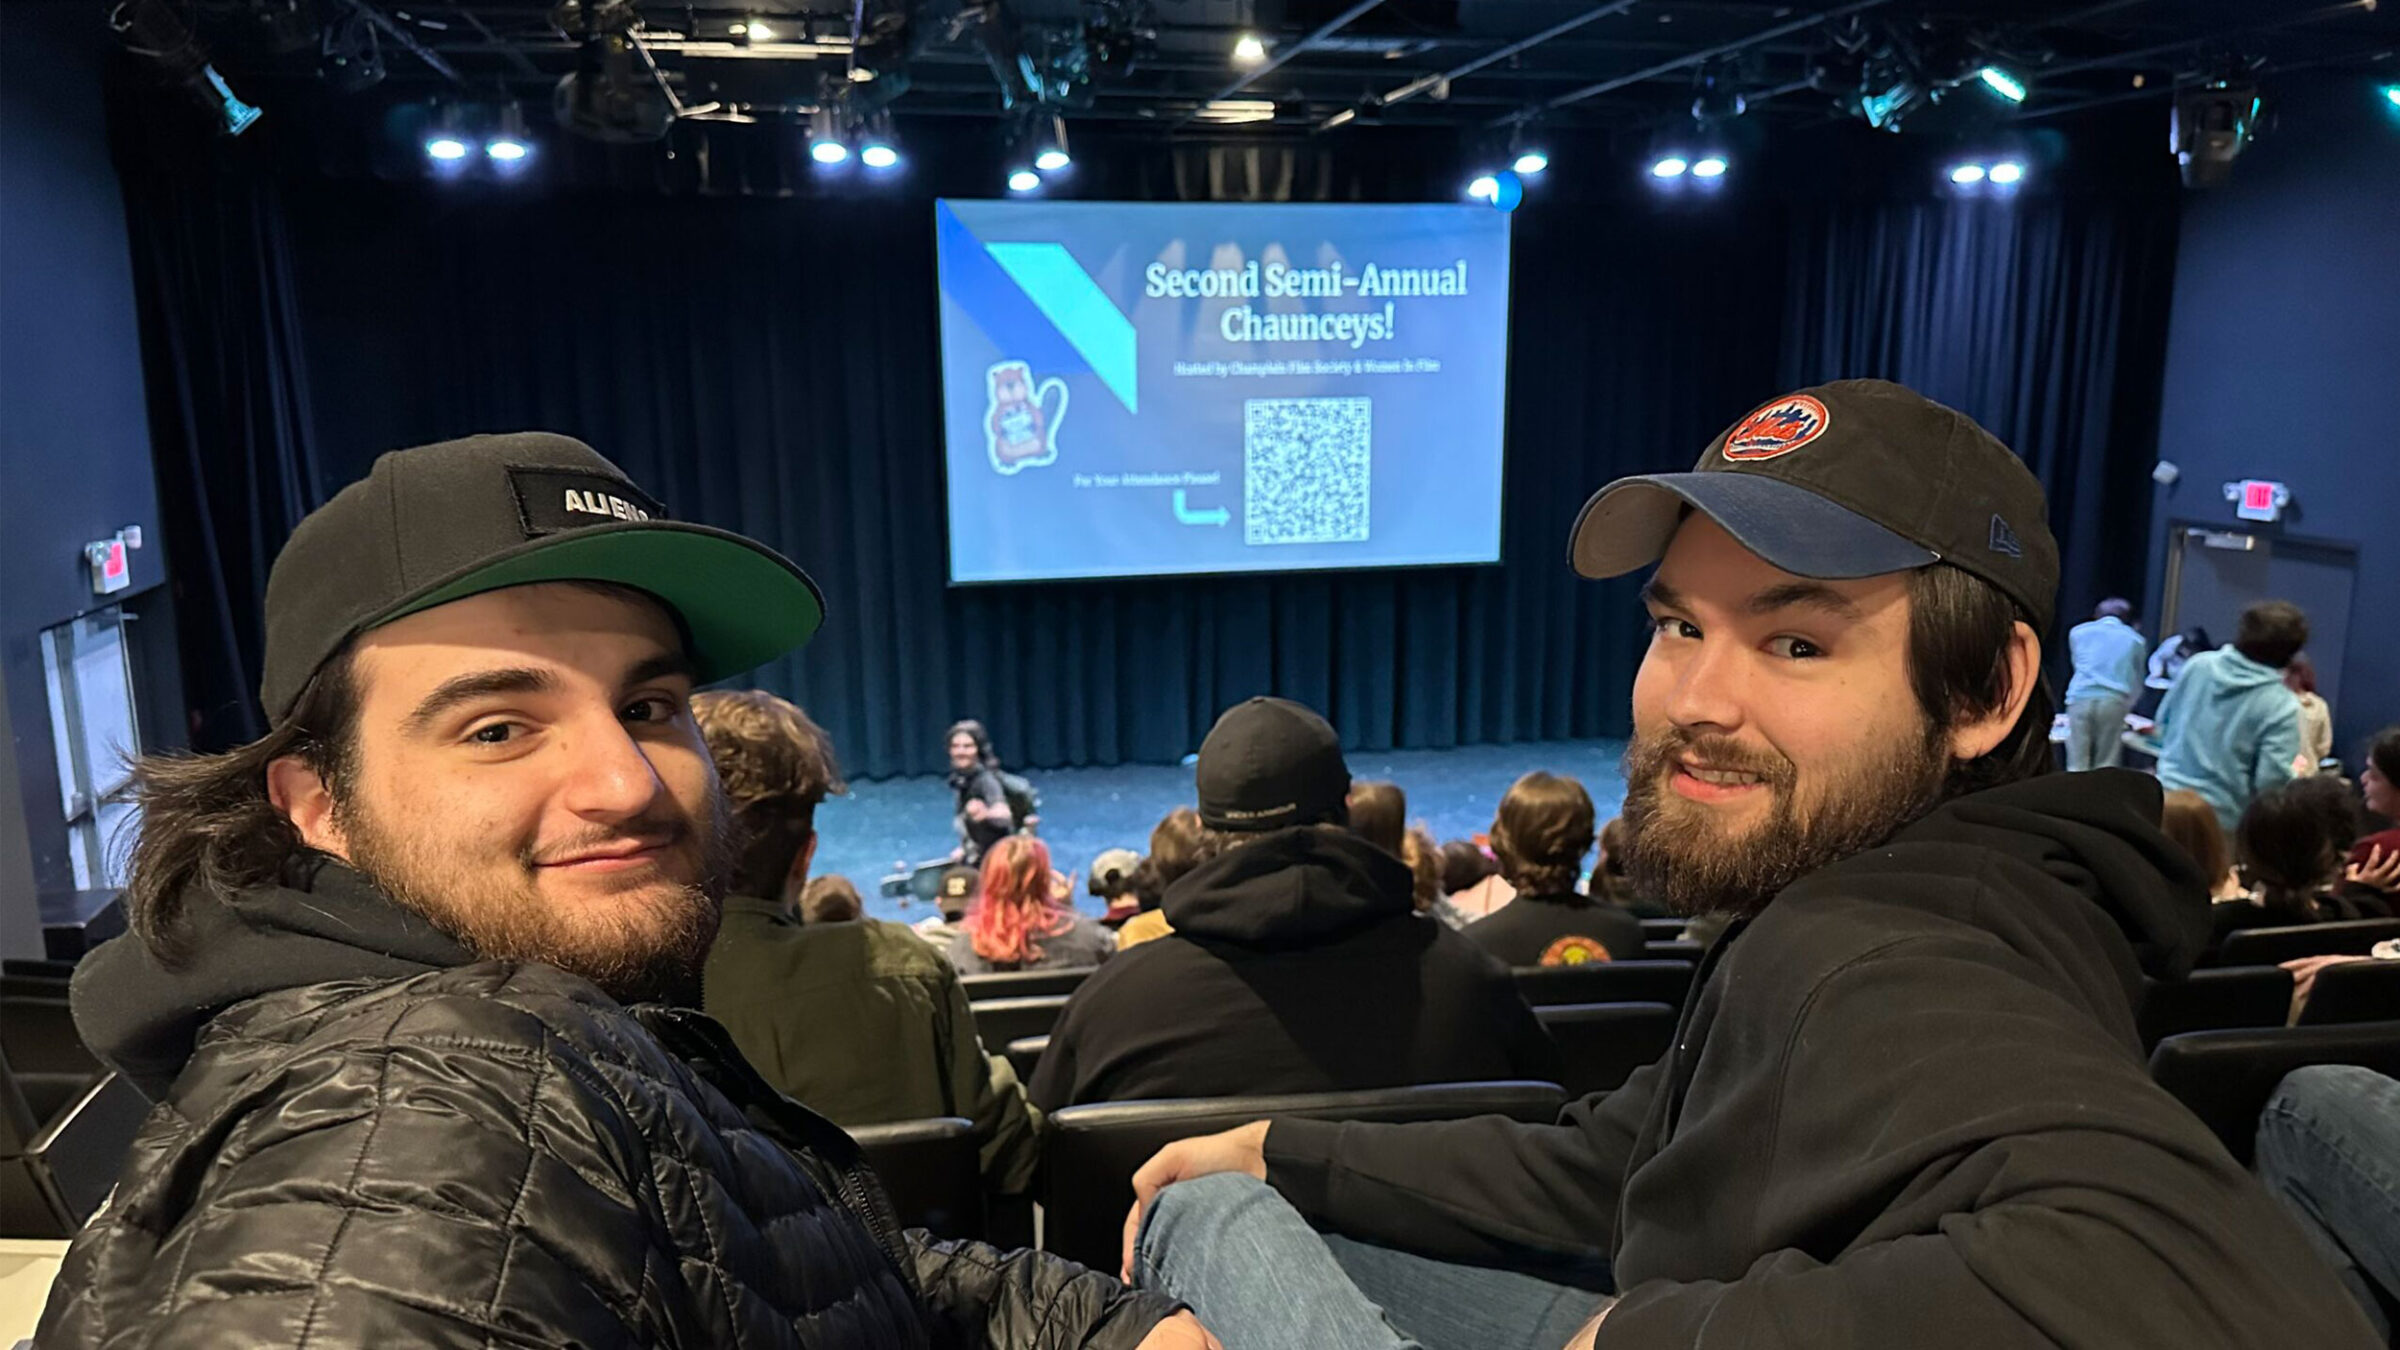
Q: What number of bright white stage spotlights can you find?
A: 12